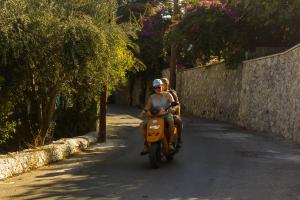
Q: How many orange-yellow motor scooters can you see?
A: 1